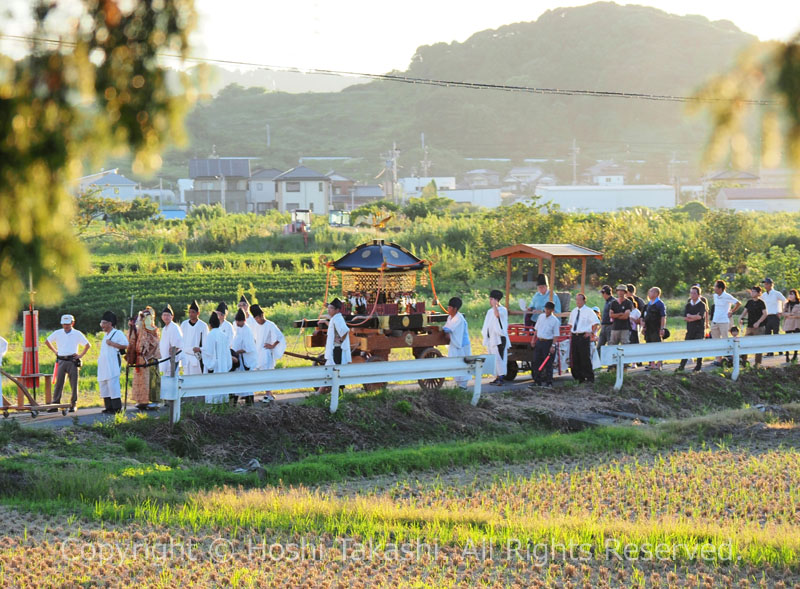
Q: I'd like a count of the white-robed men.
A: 11